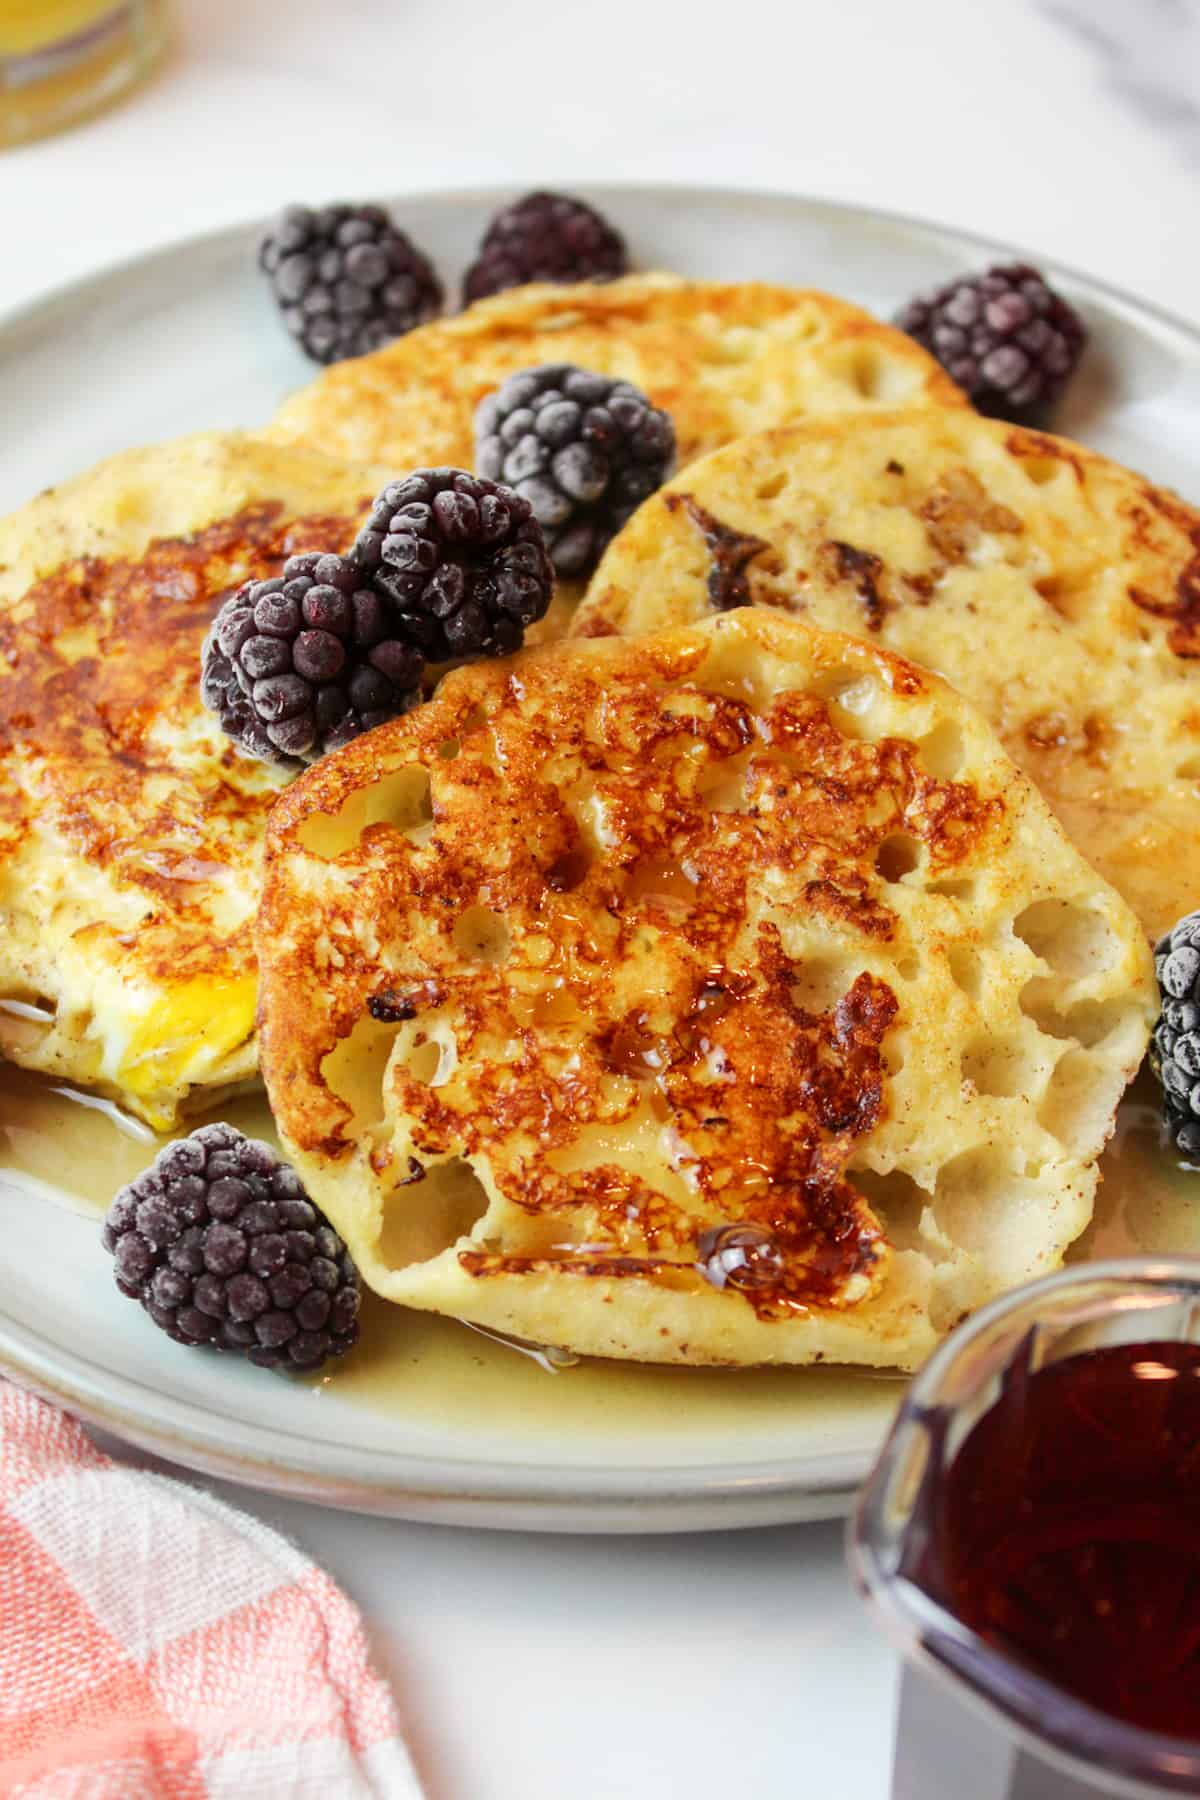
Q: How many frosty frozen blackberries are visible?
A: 8